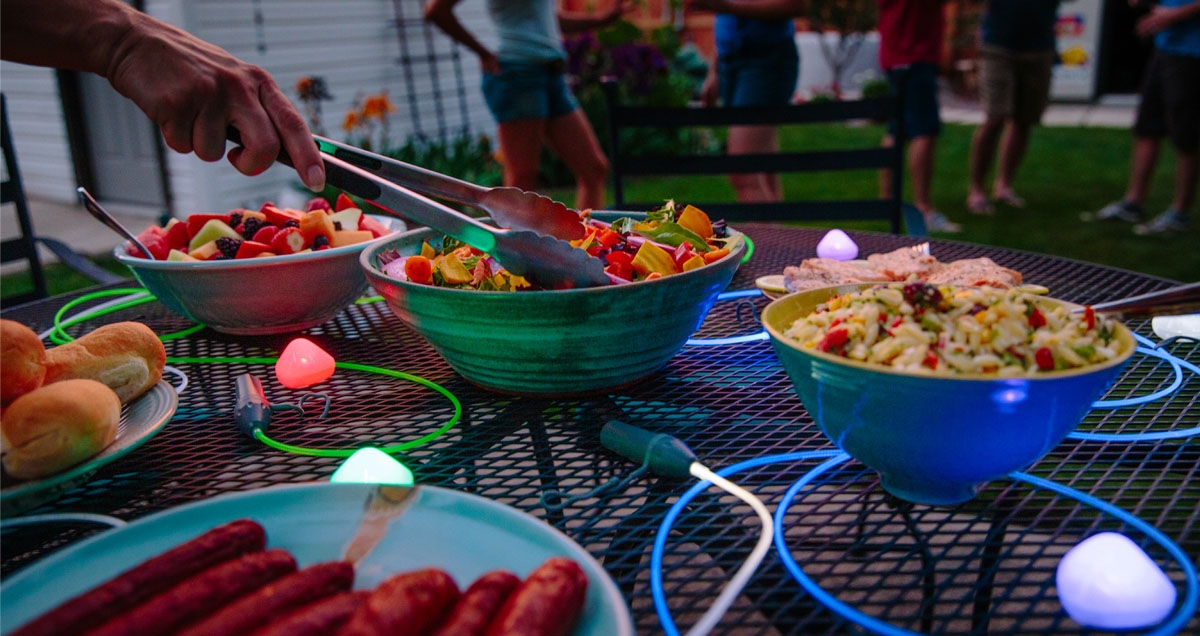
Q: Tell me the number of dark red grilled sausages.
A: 7